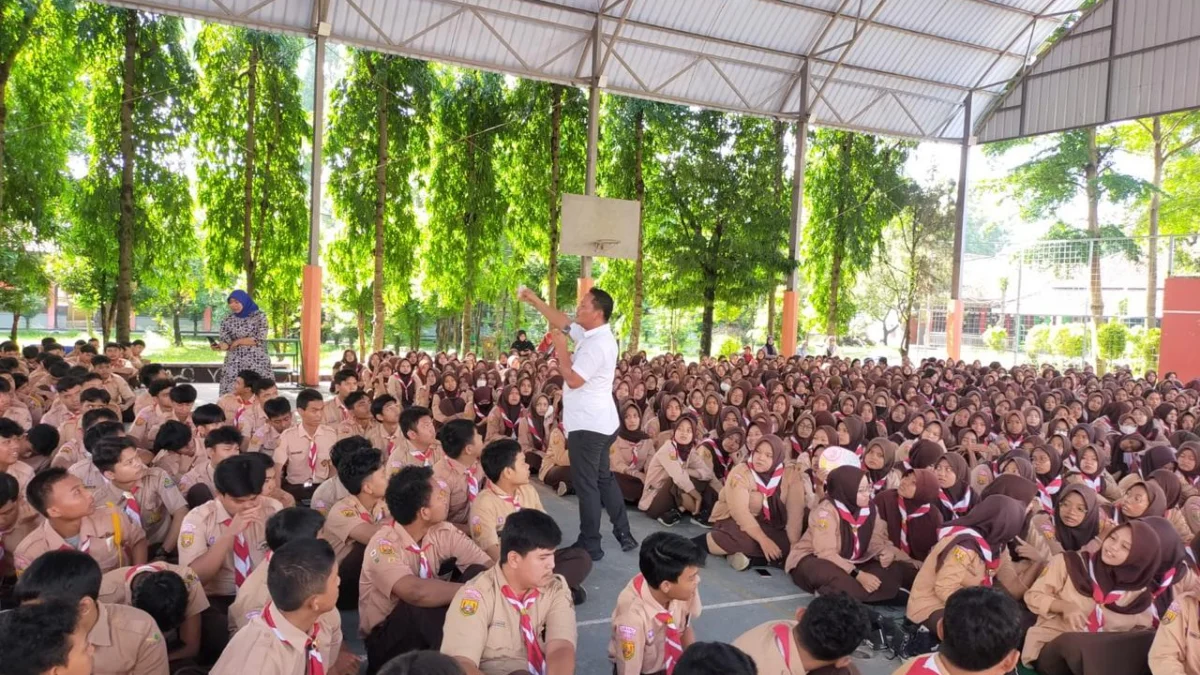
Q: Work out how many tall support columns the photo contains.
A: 4